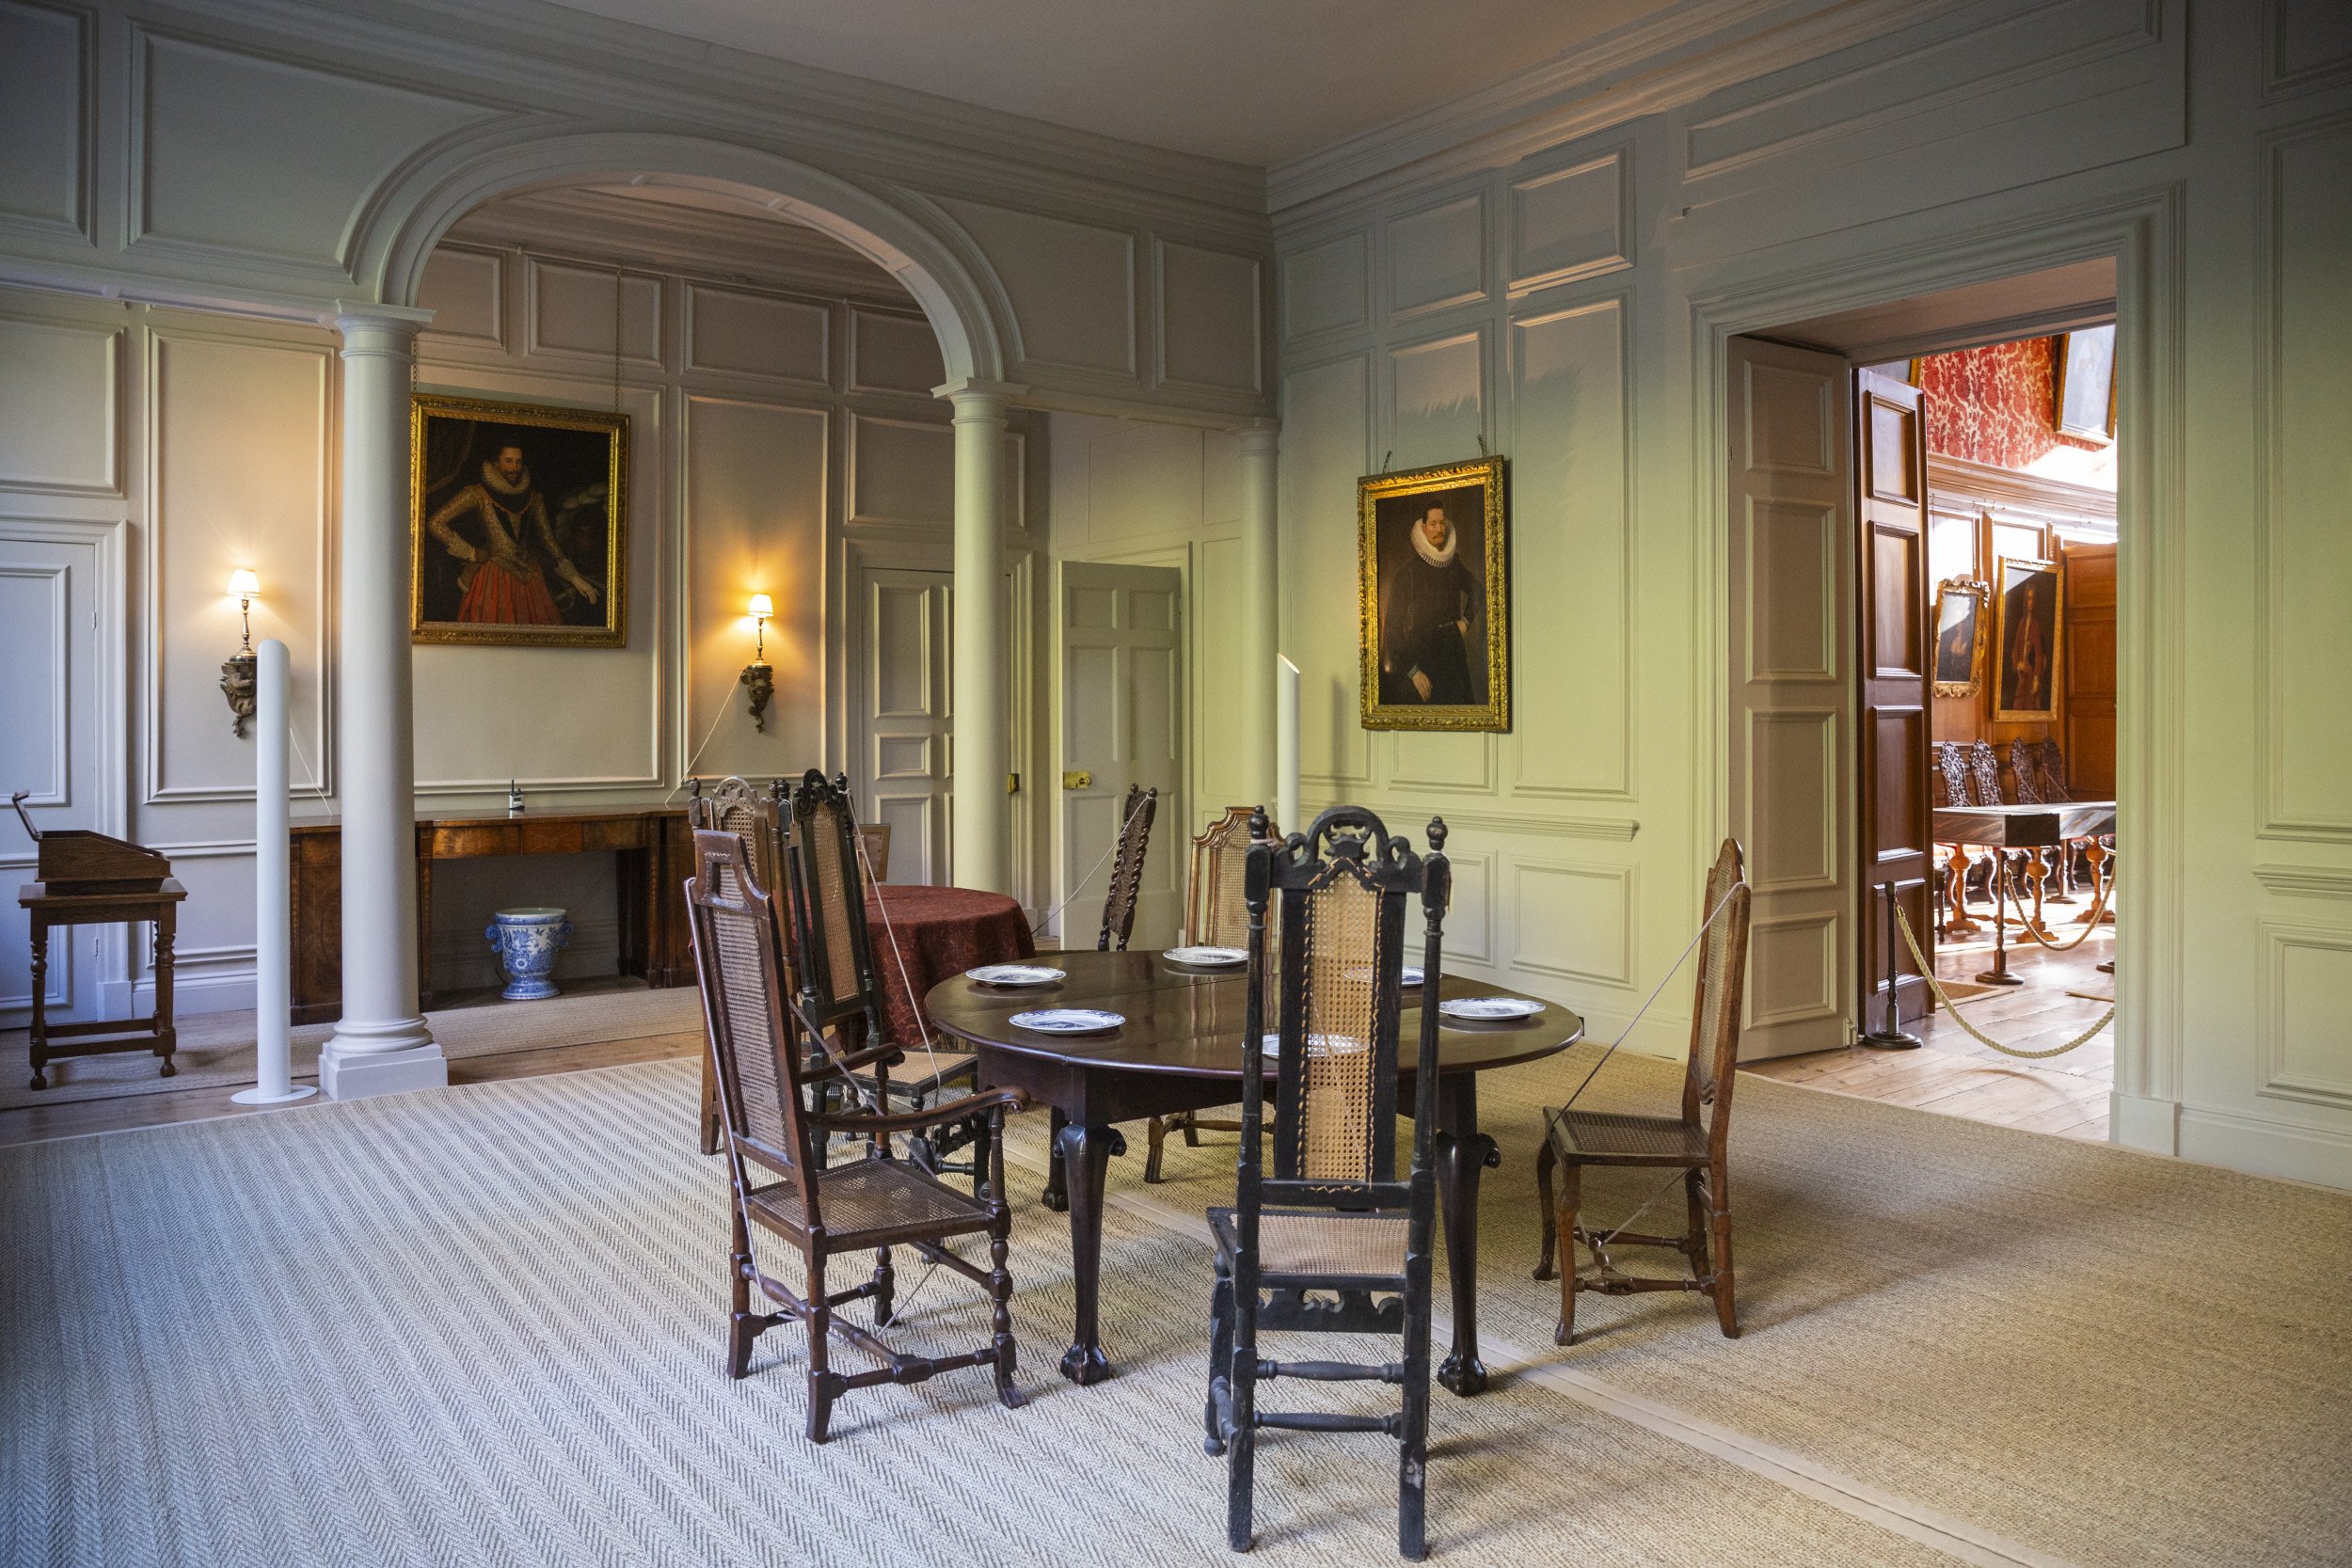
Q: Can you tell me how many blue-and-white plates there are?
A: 6